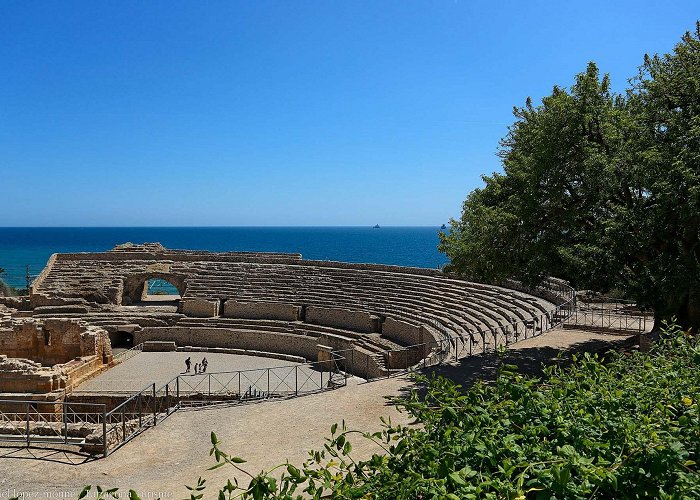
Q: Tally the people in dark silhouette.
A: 4